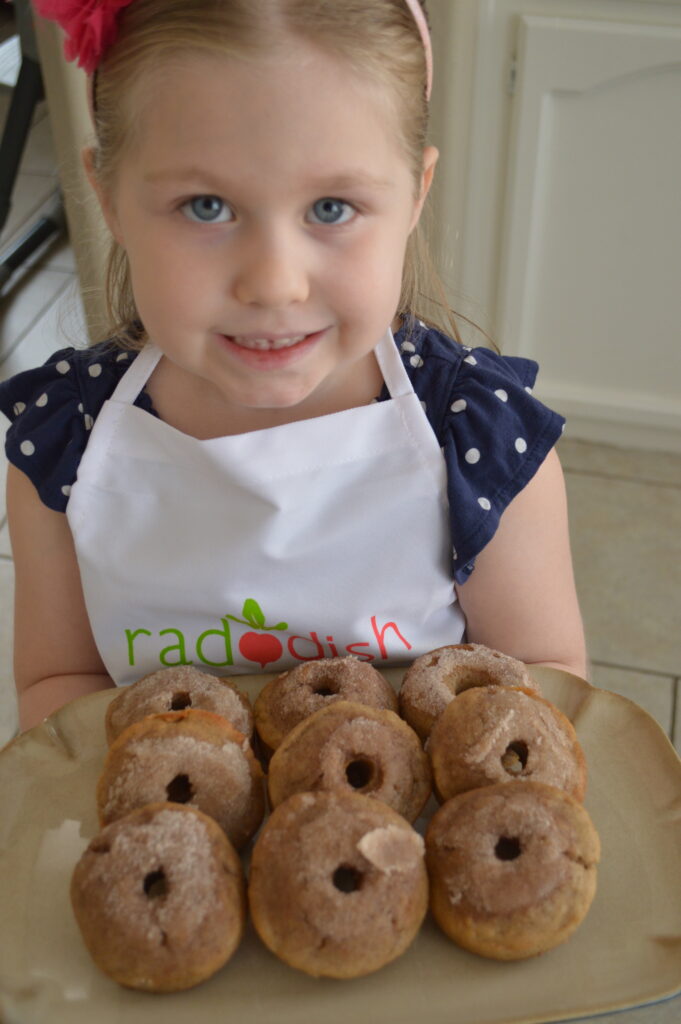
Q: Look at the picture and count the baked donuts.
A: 9